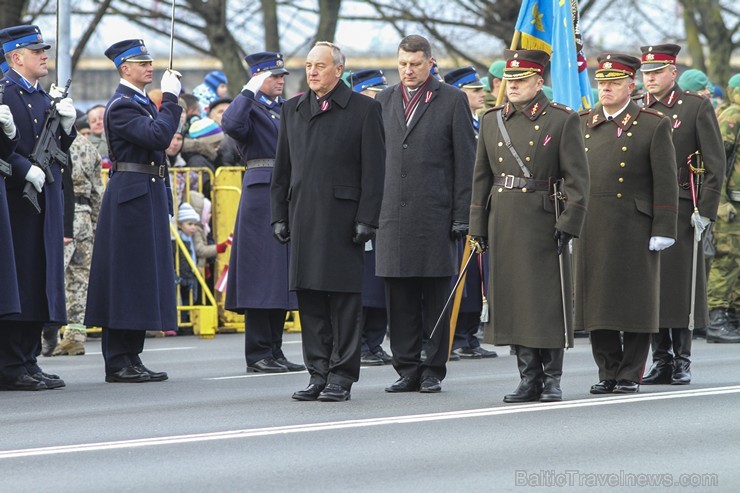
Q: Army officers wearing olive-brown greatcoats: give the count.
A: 3